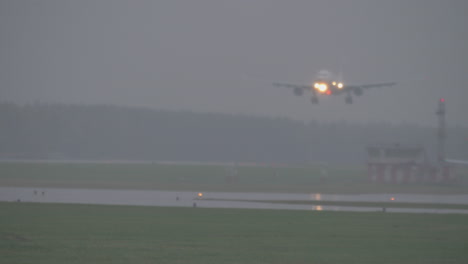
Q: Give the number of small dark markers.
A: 6